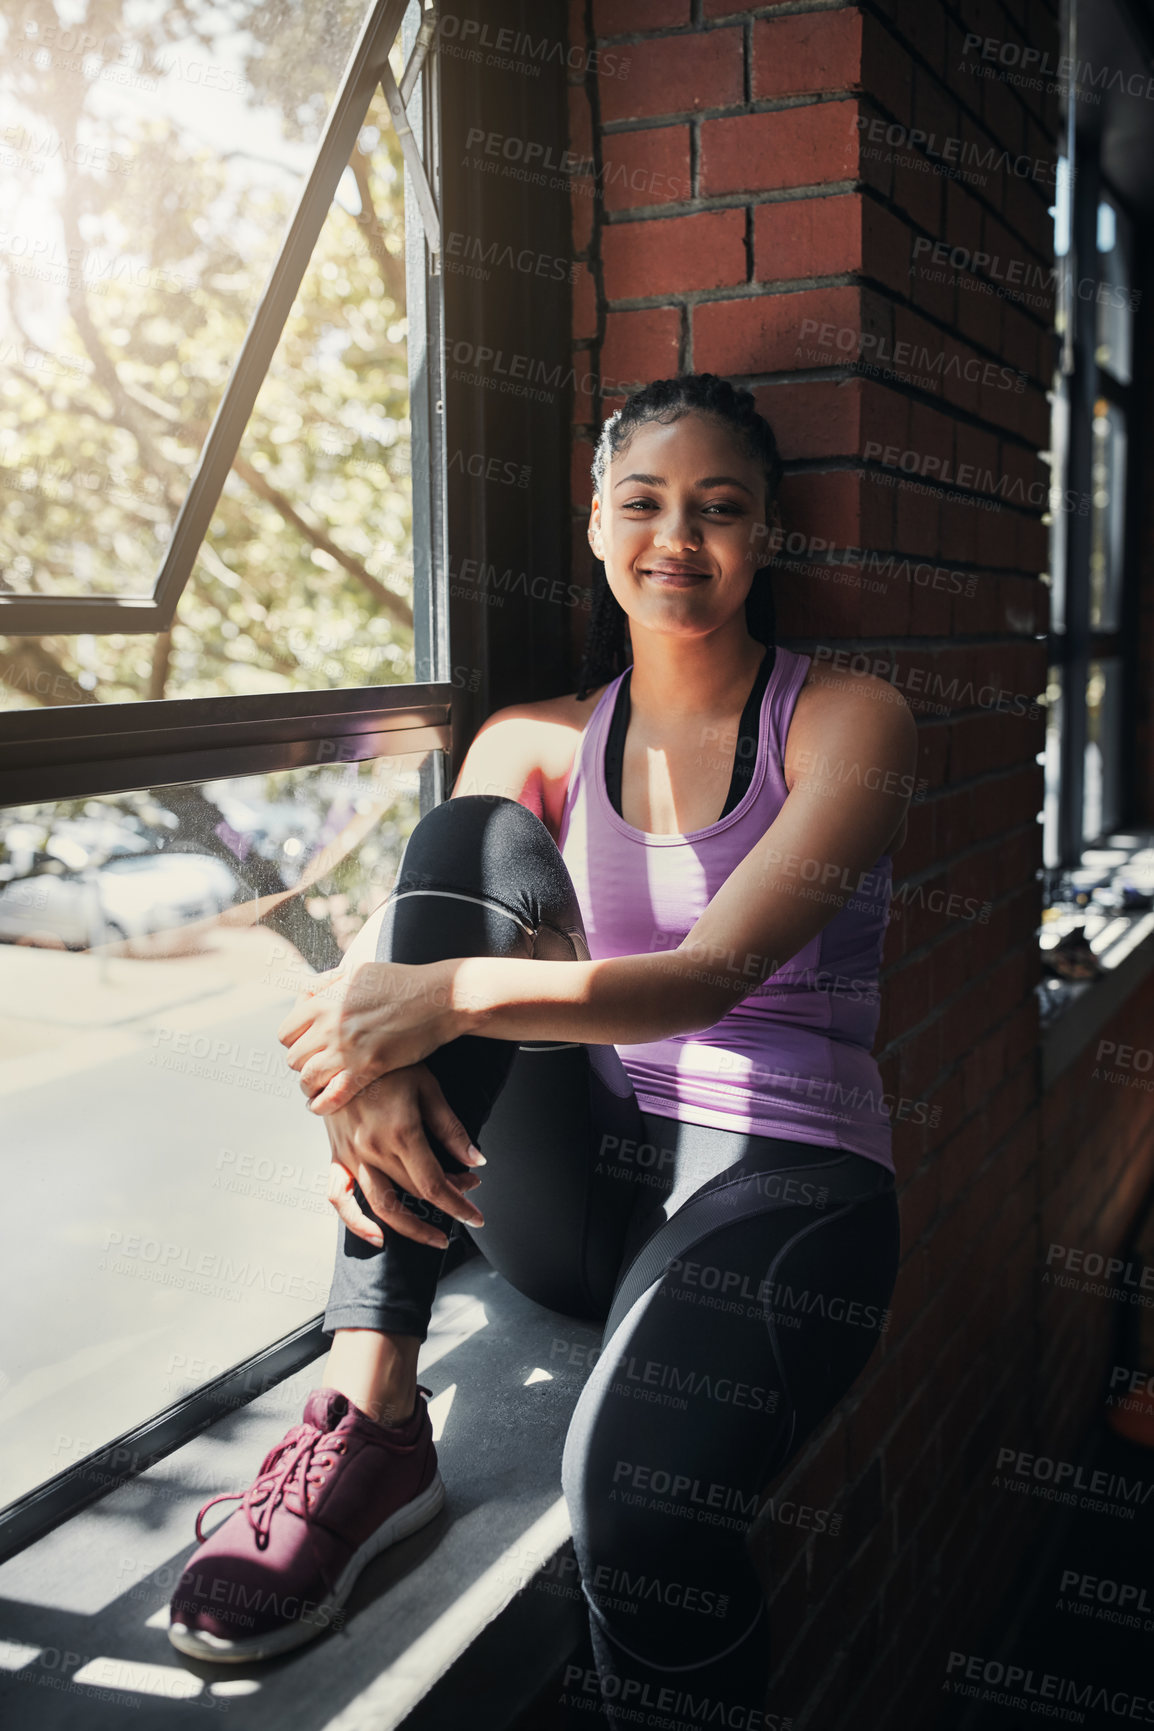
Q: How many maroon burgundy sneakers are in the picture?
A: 1